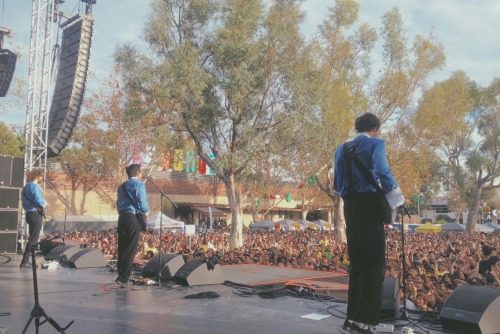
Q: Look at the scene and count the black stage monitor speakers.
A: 6